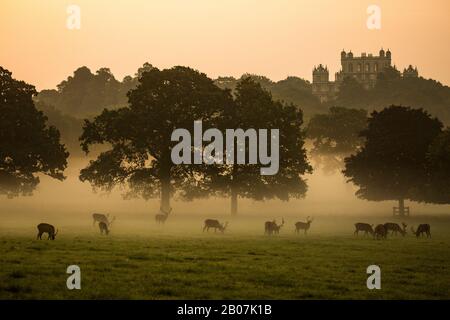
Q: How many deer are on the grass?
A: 11